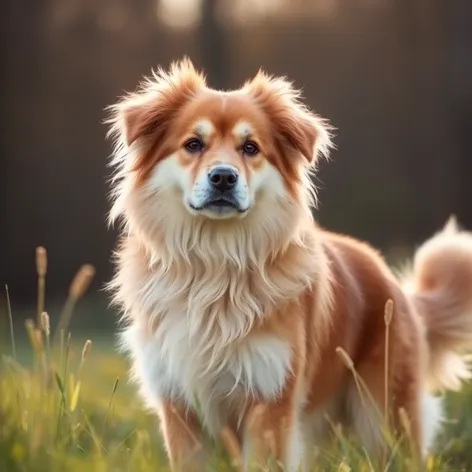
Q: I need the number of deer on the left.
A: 0